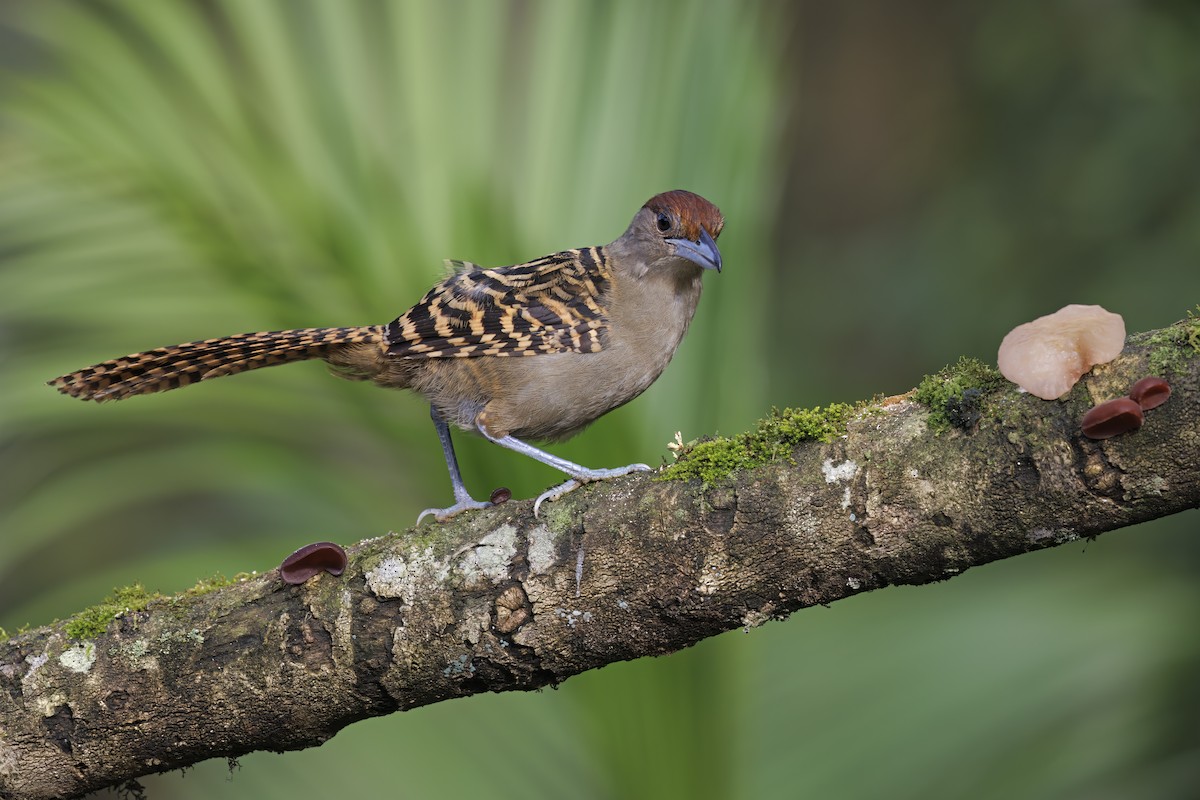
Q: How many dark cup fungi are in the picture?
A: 4